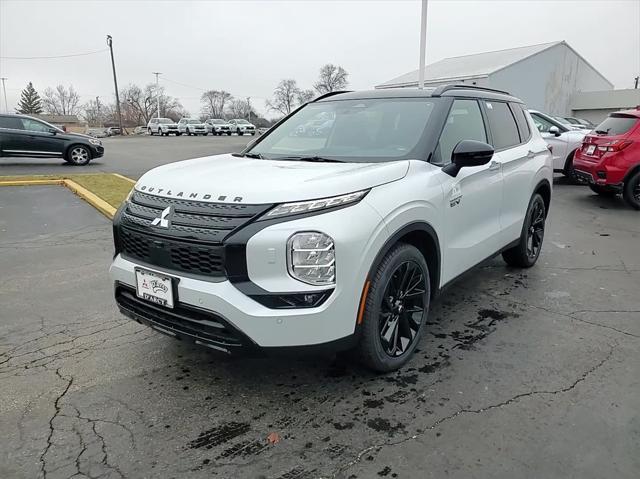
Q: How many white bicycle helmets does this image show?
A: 0